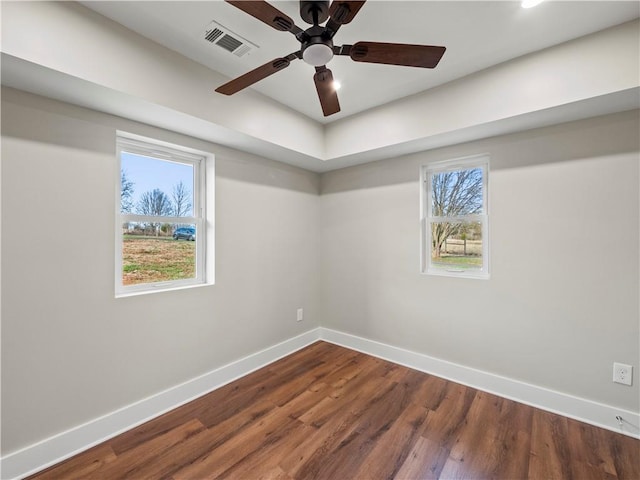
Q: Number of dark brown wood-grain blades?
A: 5